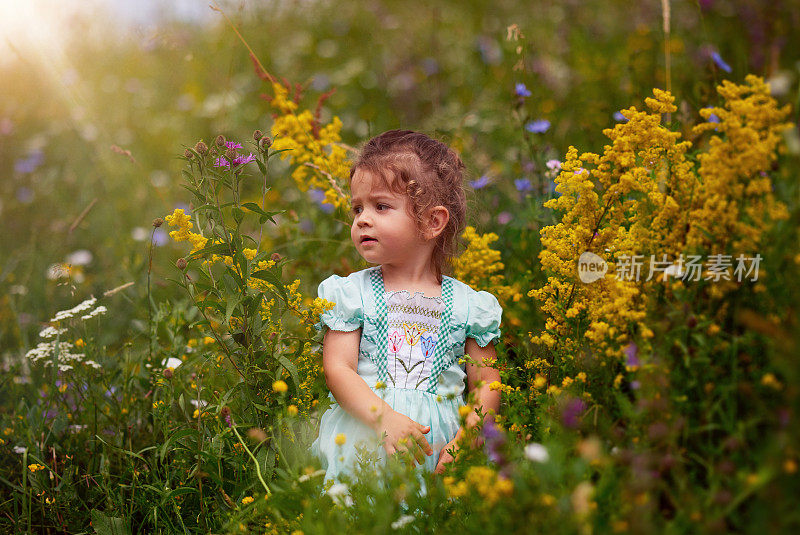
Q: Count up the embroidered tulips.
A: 3